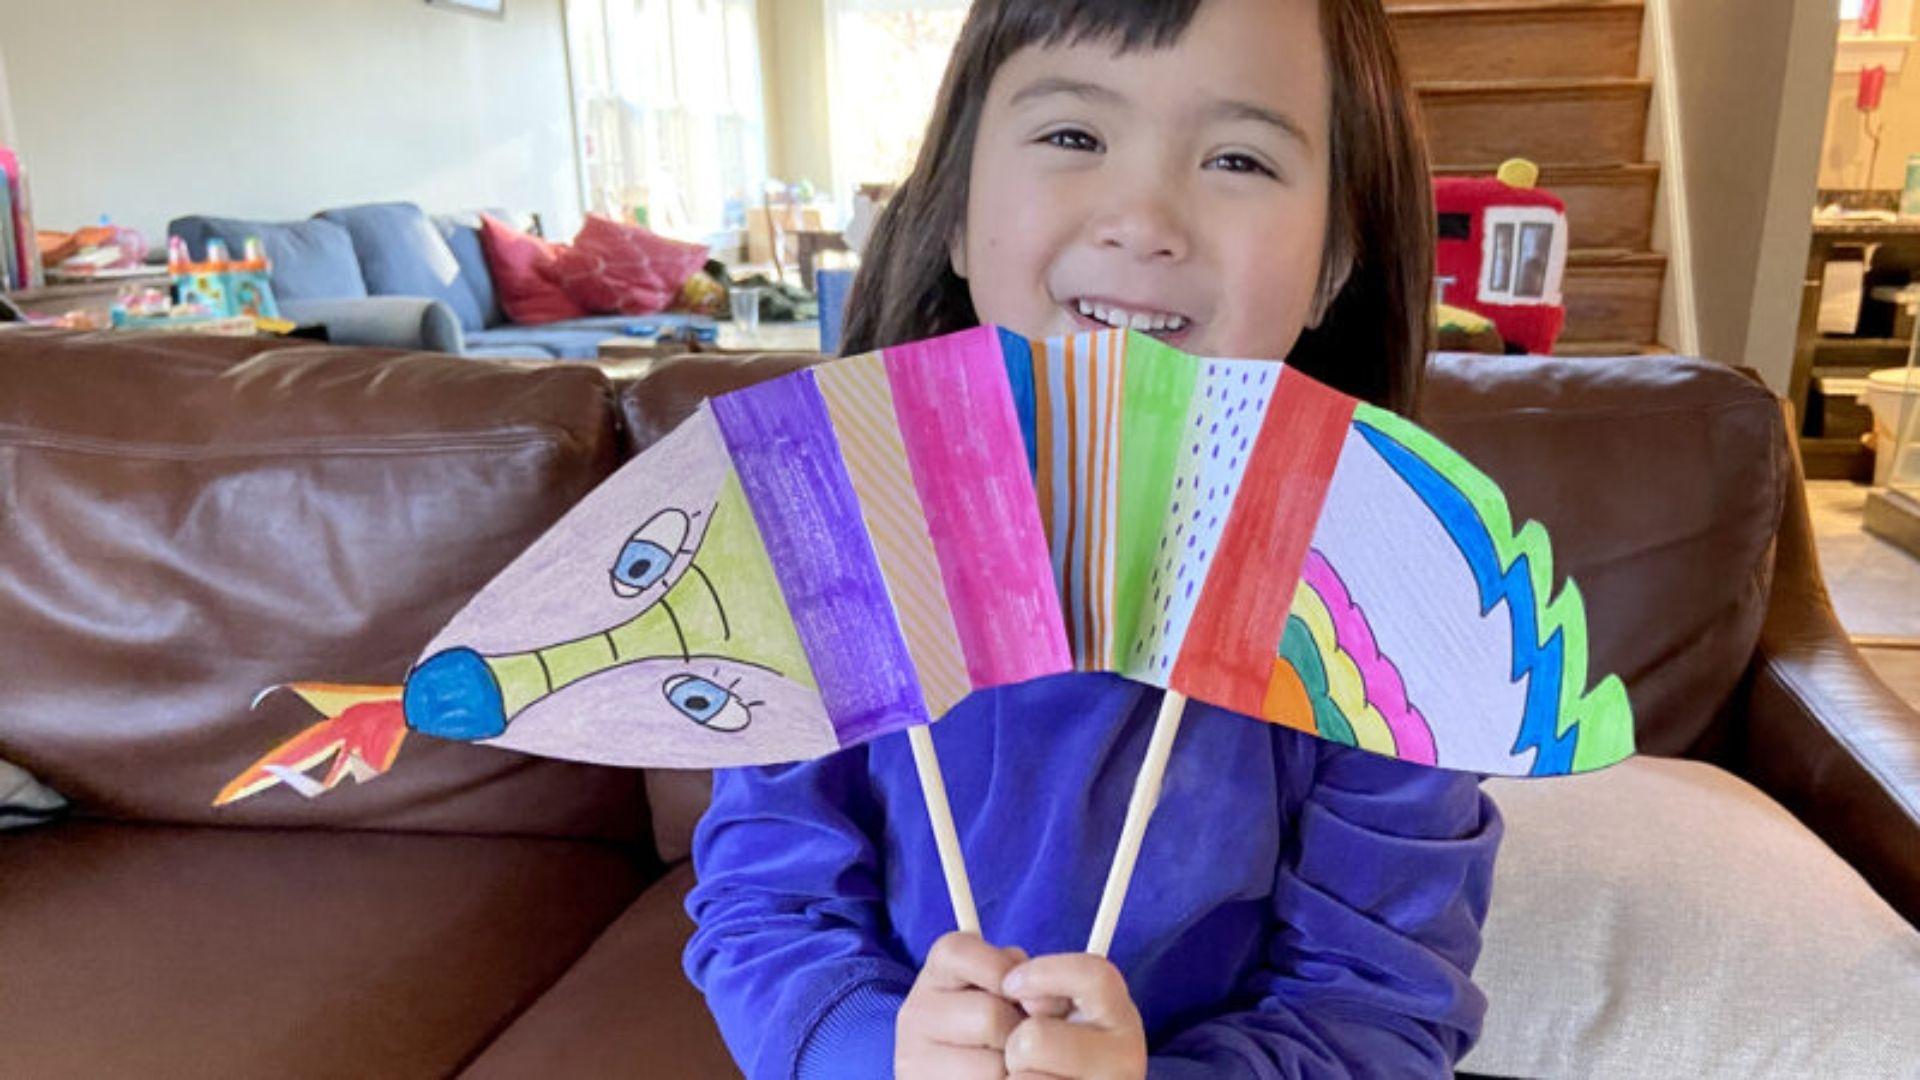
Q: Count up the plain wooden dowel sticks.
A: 2